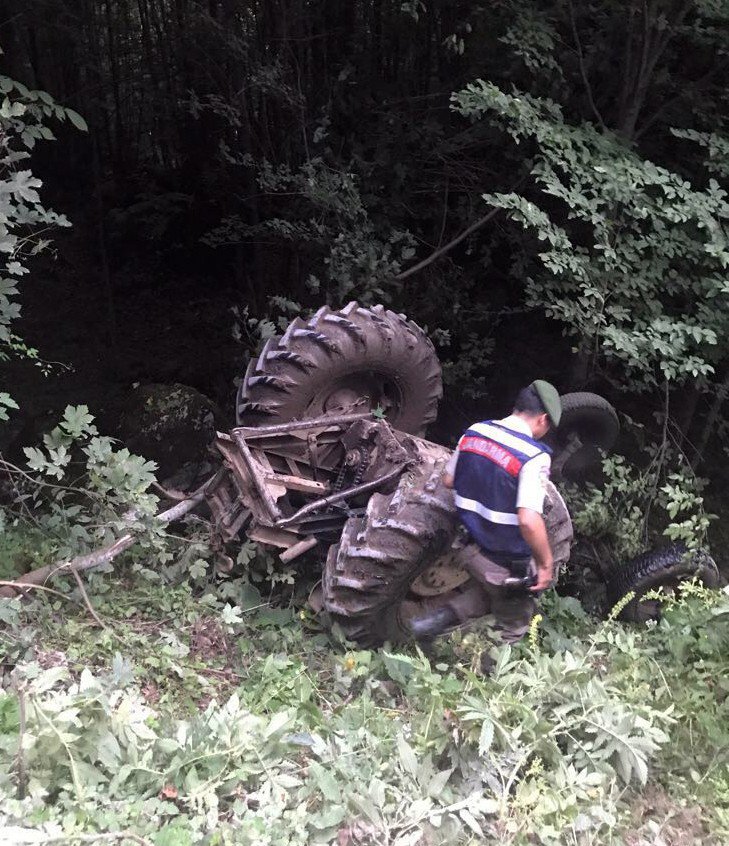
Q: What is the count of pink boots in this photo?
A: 0